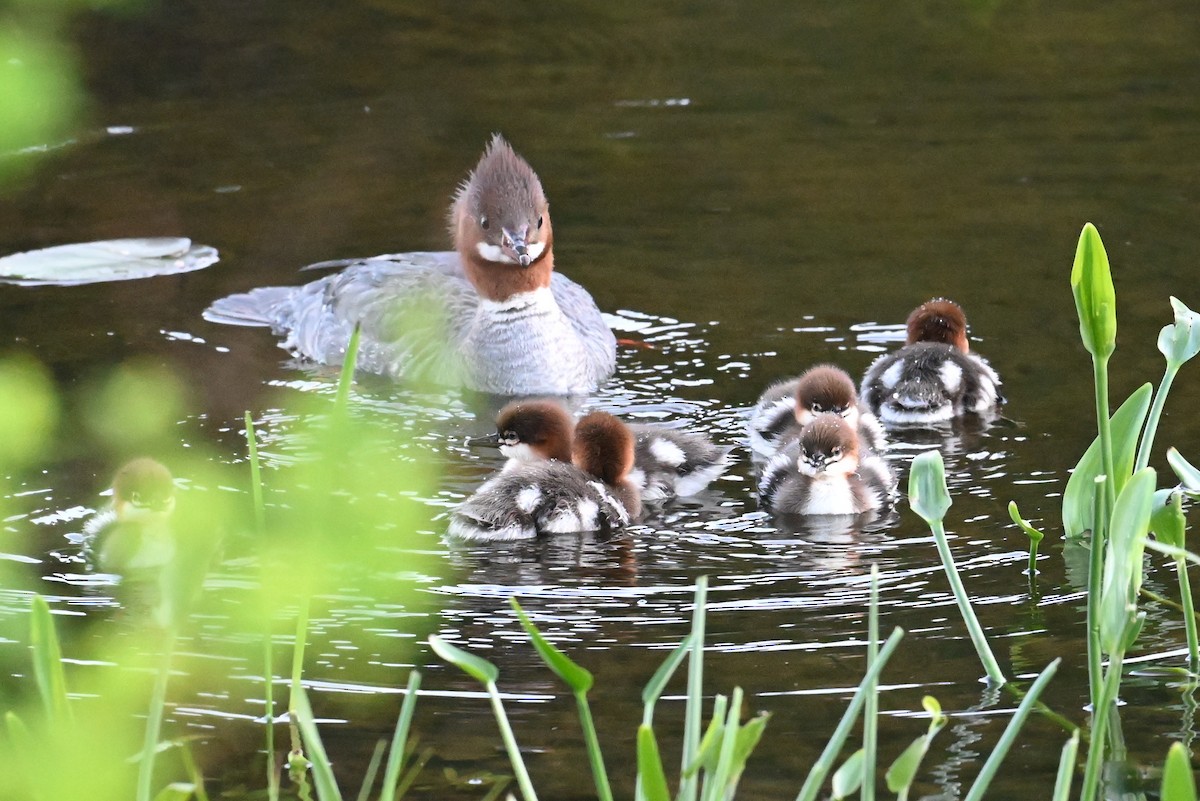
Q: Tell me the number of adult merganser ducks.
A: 1